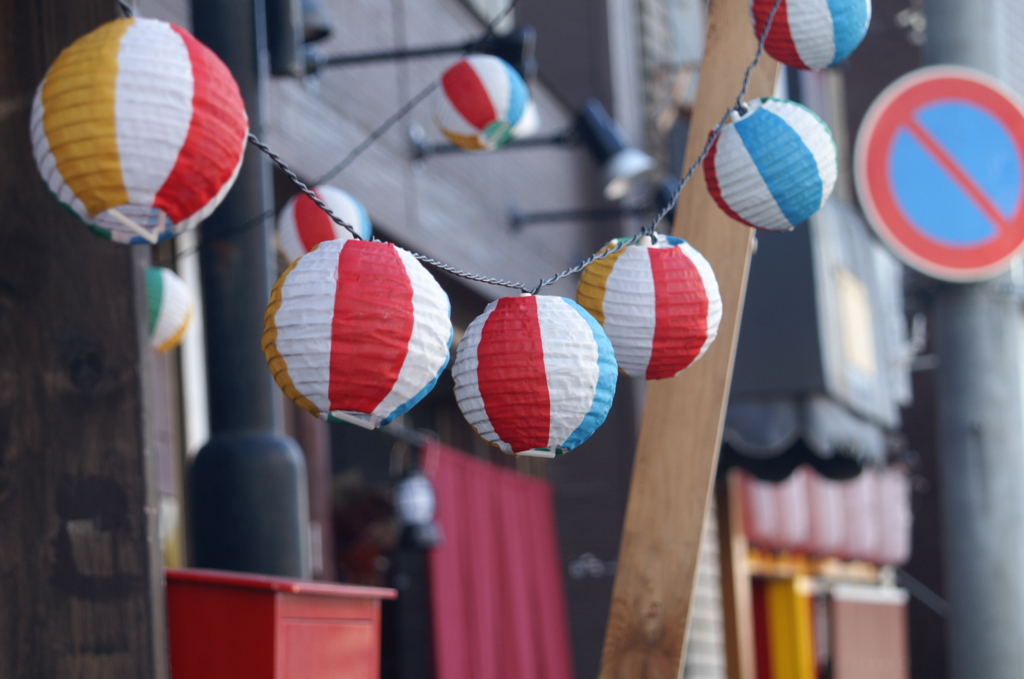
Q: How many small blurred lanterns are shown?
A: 3